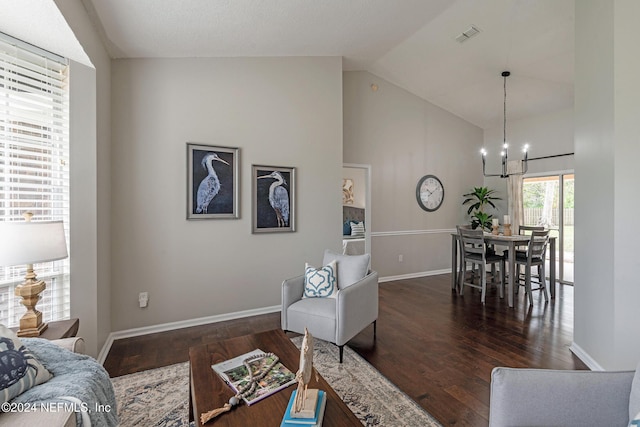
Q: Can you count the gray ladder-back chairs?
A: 4